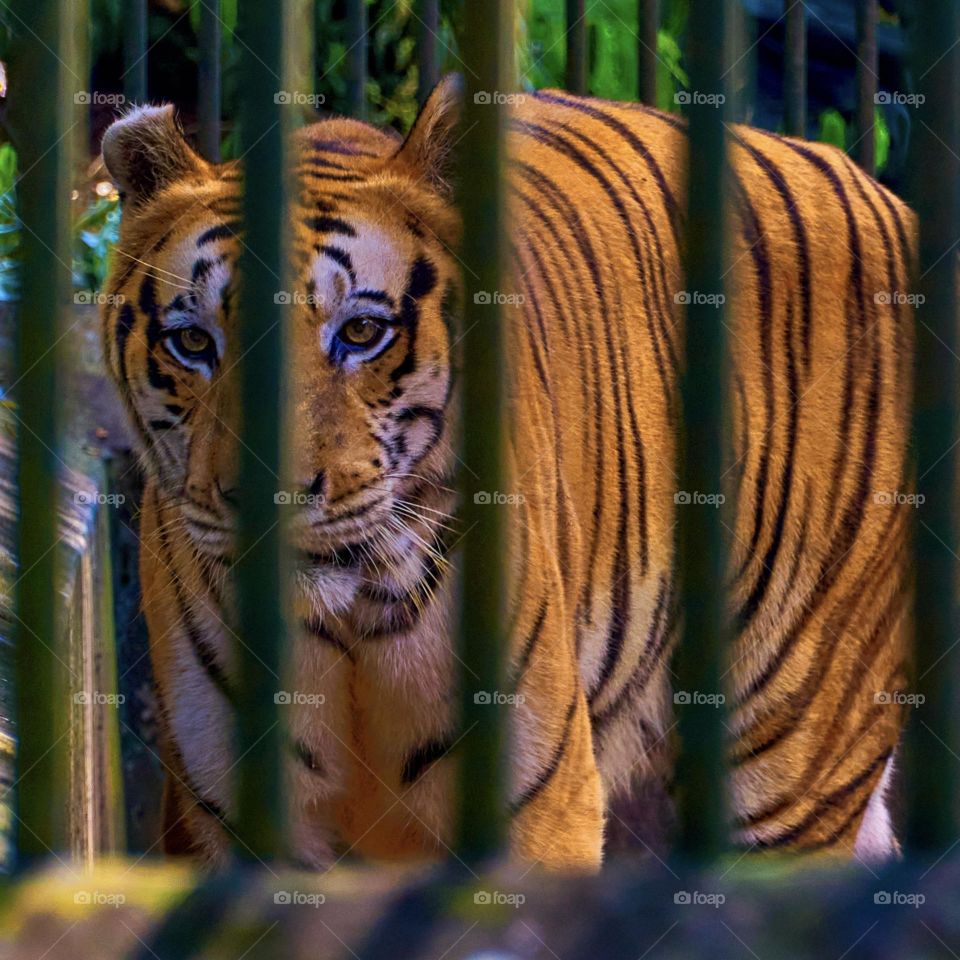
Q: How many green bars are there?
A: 5